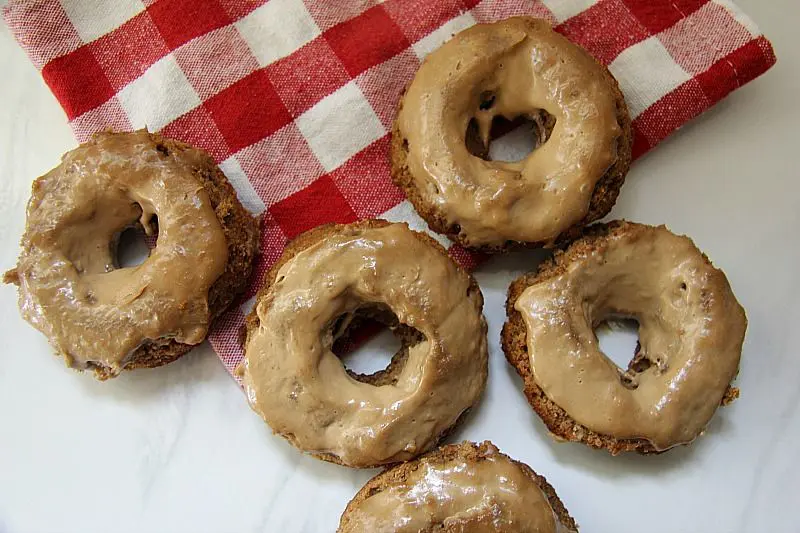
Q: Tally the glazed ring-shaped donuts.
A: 5